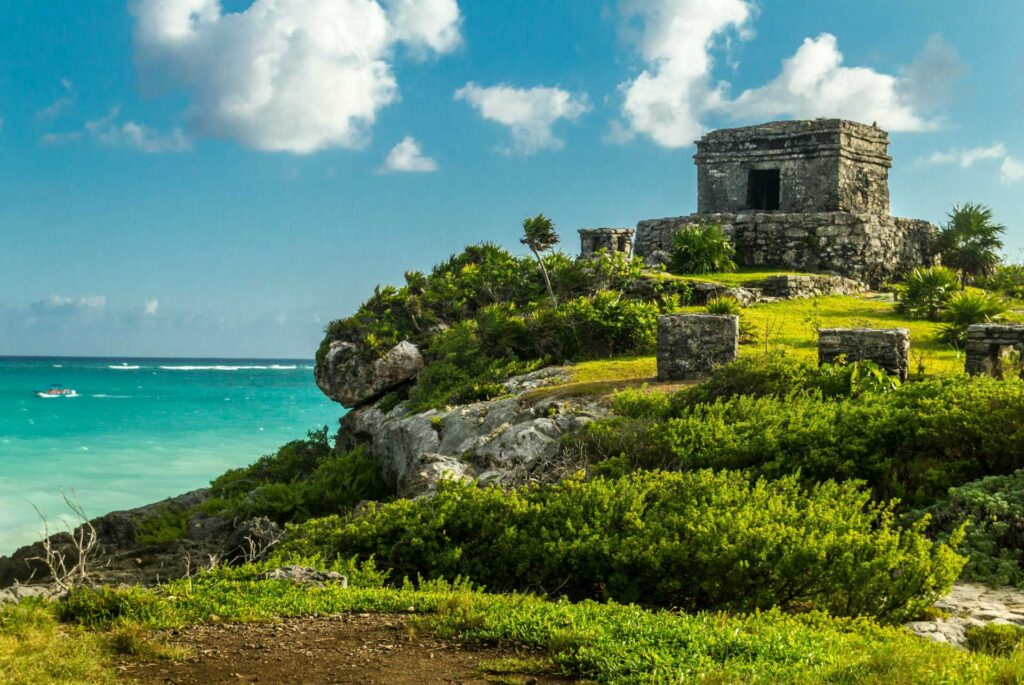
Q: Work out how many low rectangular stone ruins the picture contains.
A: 3